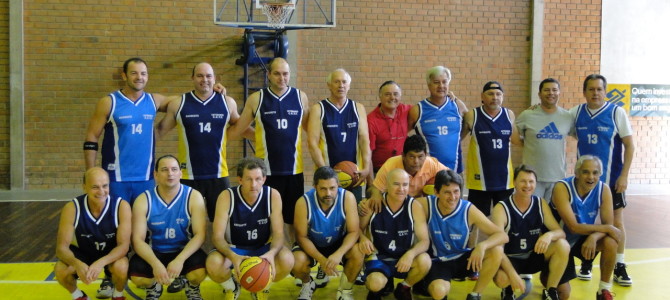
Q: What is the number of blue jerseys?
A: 7